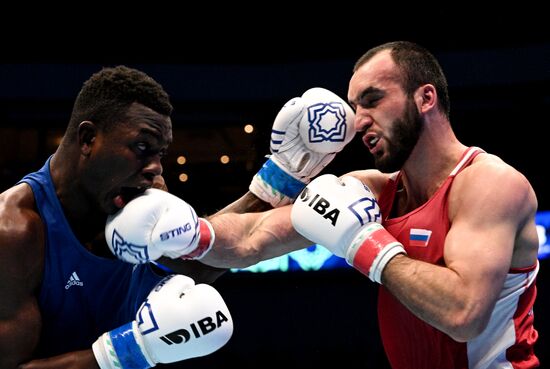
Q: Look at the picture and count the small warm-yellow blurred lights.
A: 4